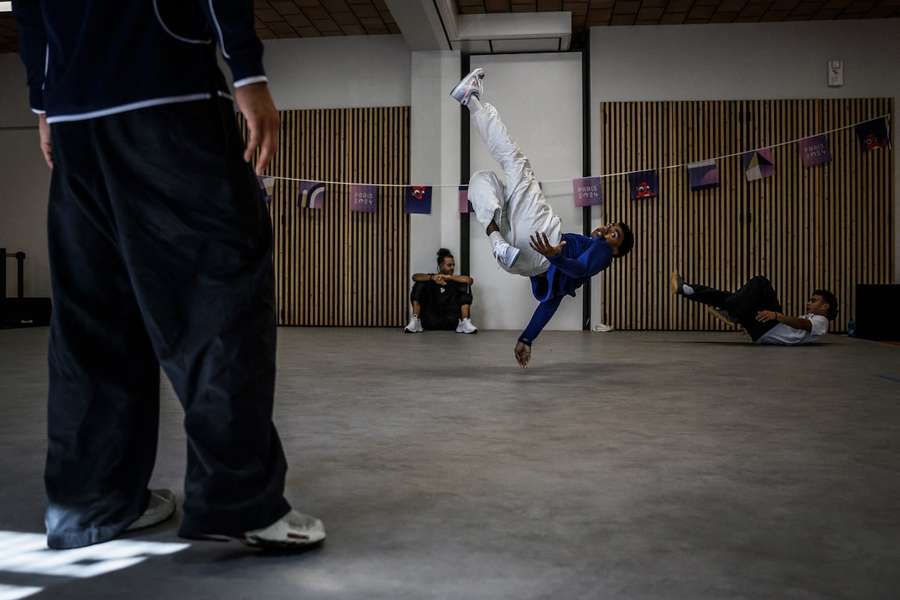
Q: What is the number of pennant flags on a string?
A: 11